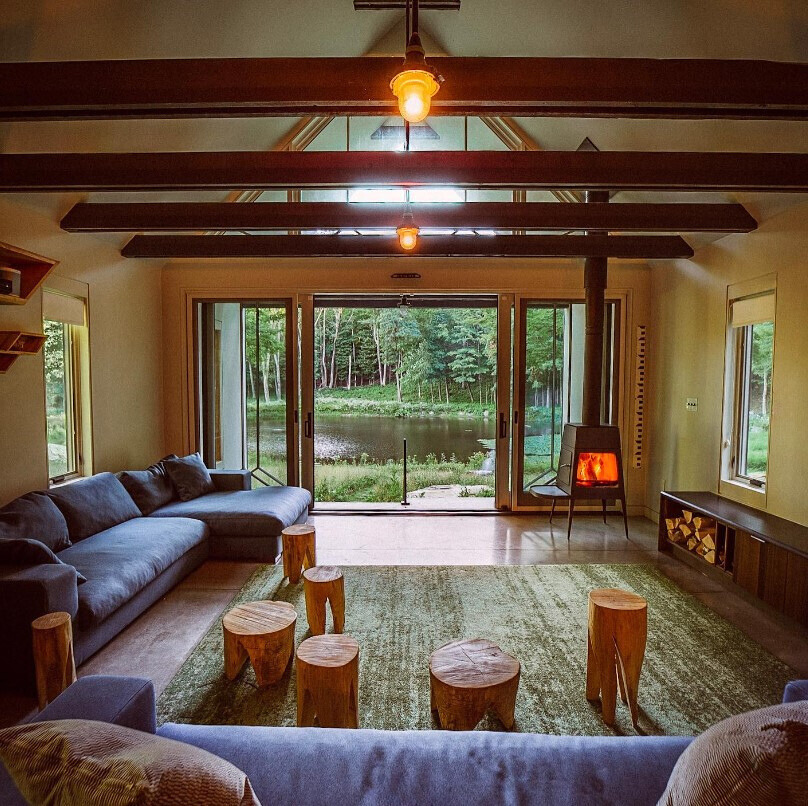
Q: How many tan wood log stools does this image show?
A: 7